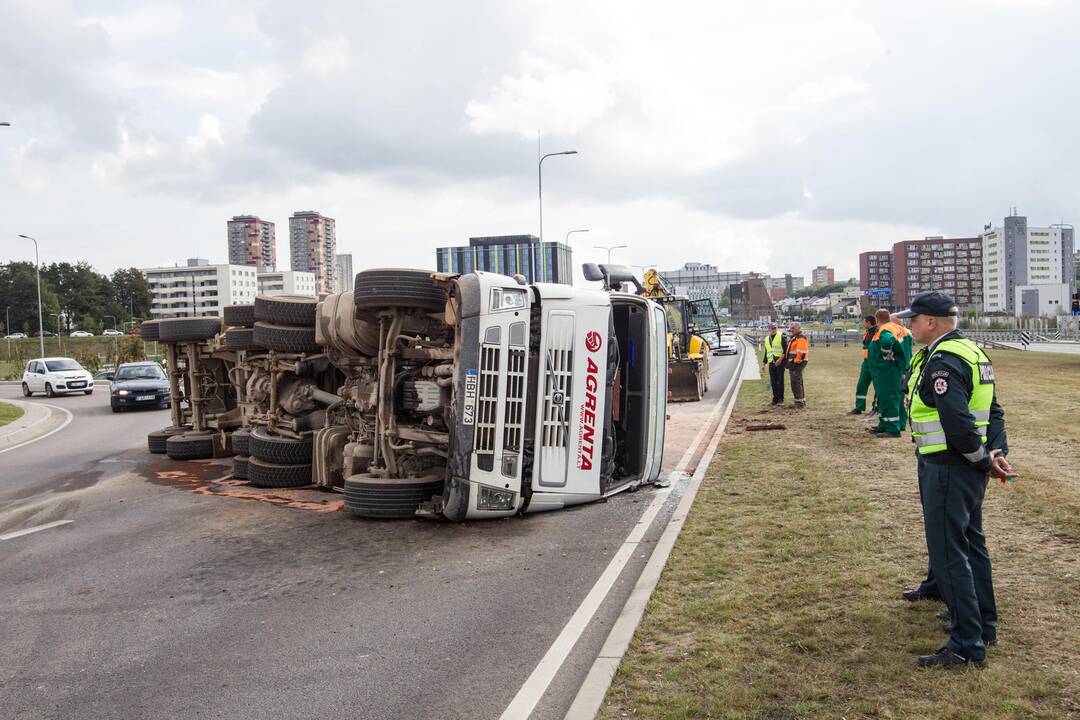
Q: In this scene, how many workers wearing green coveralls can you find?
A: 3